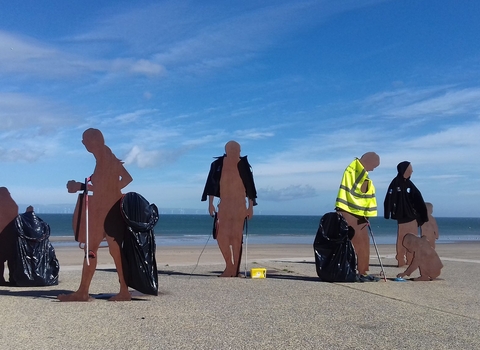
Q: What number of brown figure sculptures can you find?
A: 7